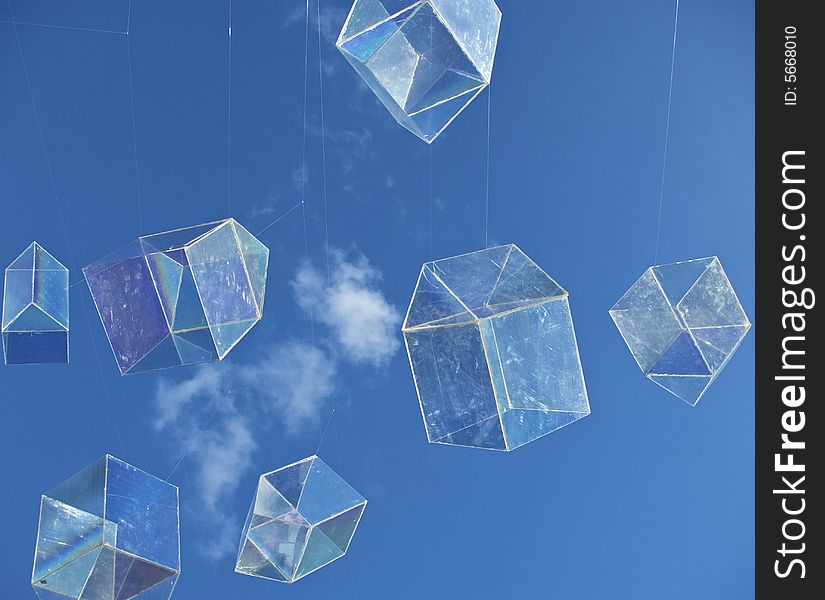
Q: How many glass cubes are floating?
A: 7